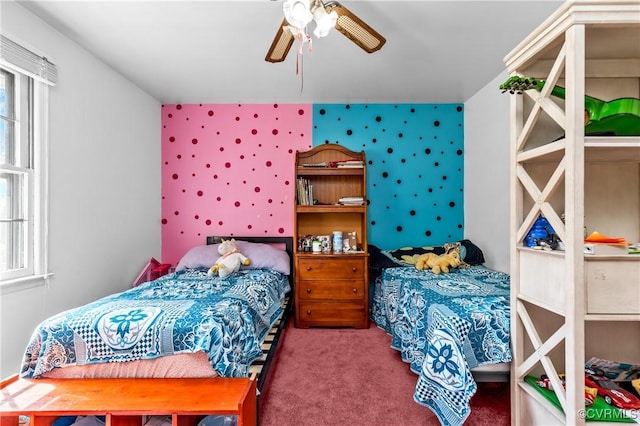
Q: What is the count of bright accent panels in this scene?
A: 2